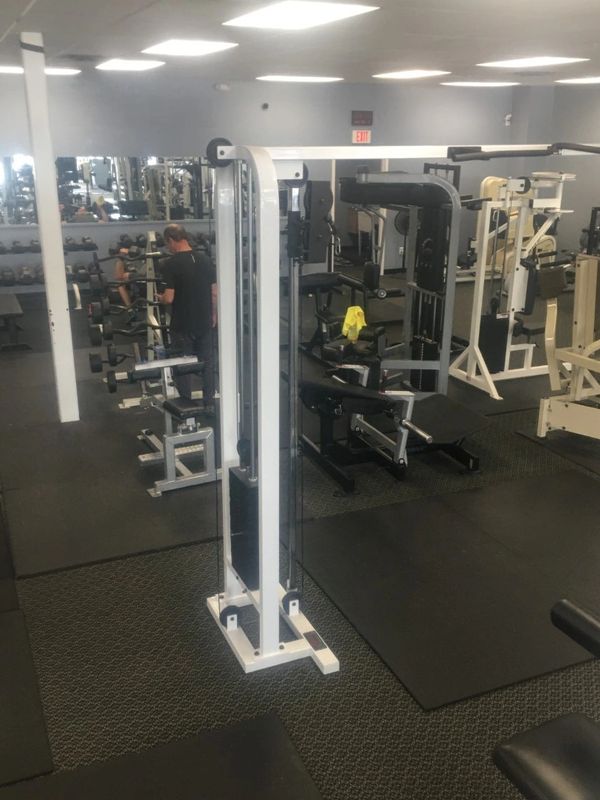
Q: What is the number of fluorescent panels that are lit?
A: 9